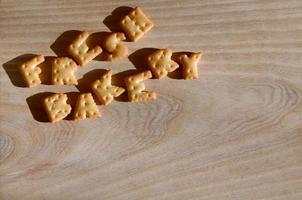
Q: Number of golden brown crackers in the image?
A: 11